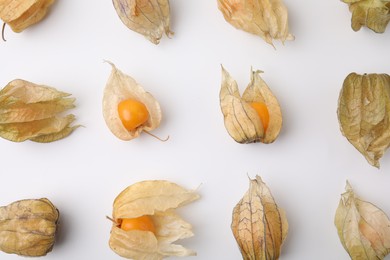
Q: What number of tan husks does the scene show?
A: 12